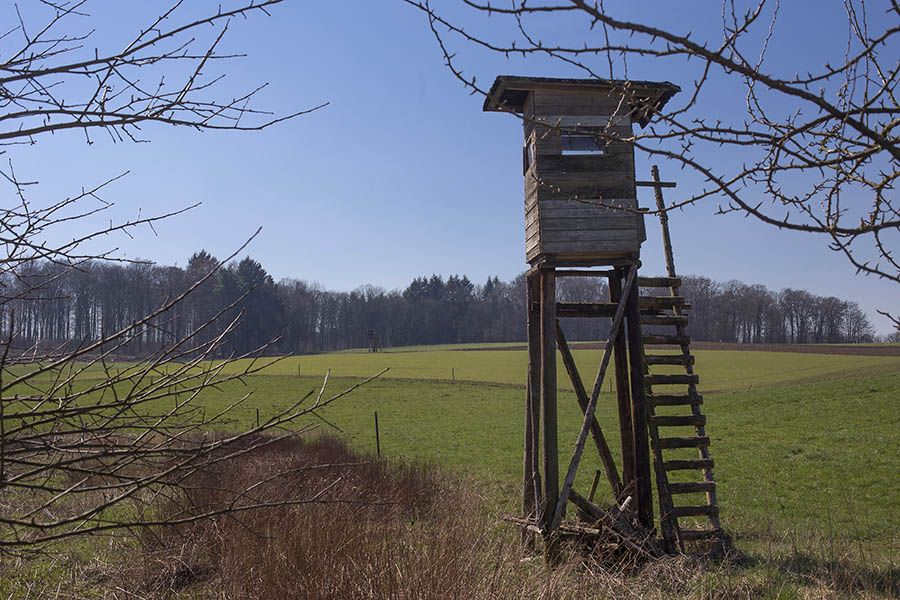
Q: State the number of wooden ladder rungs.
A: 13